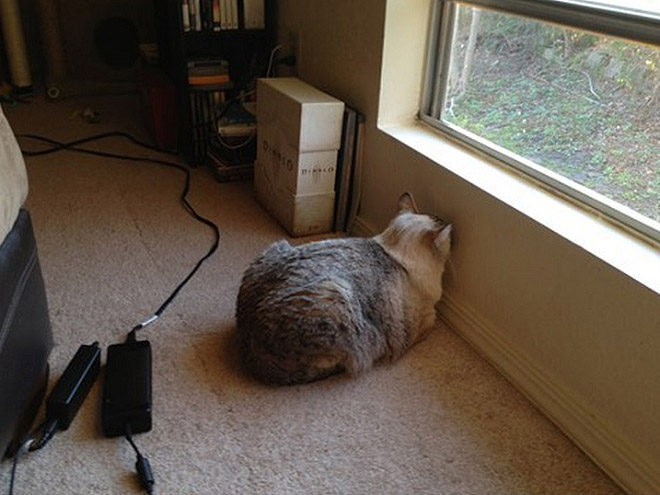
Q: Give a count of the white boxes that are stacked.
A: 3